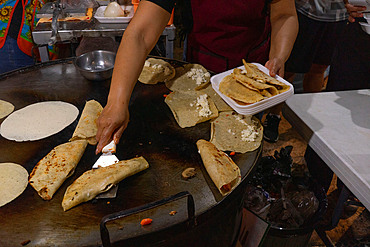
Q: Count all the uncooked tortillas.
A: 3